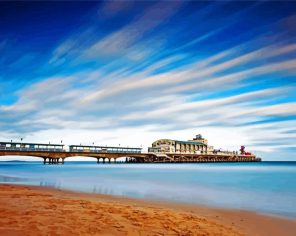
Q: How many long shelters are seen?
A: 2